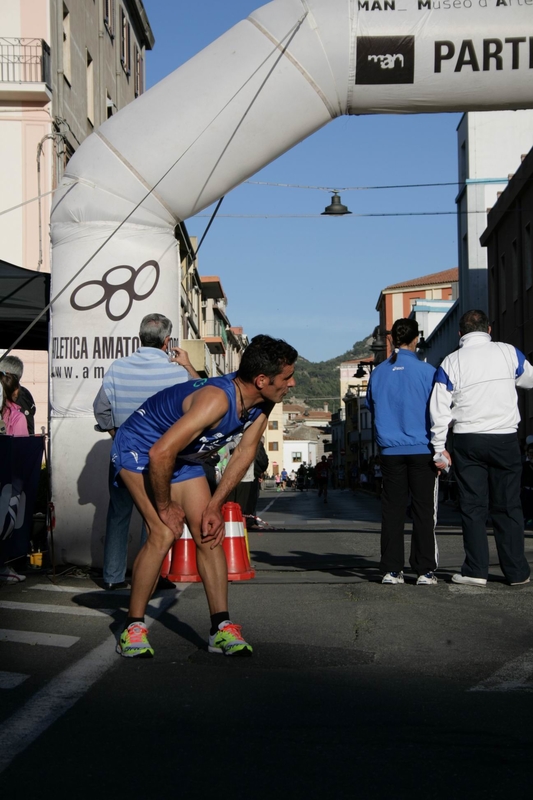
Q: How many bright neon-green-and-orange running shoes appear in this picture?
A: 2